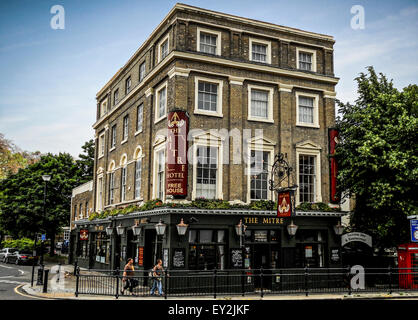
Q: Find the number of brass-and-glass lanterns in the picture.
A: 8